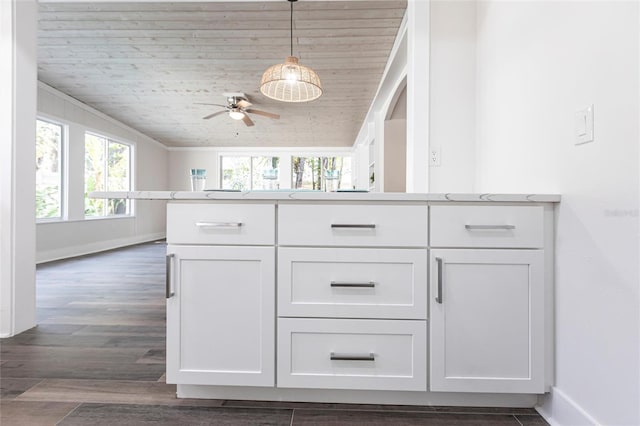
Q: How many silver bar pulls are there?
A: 7